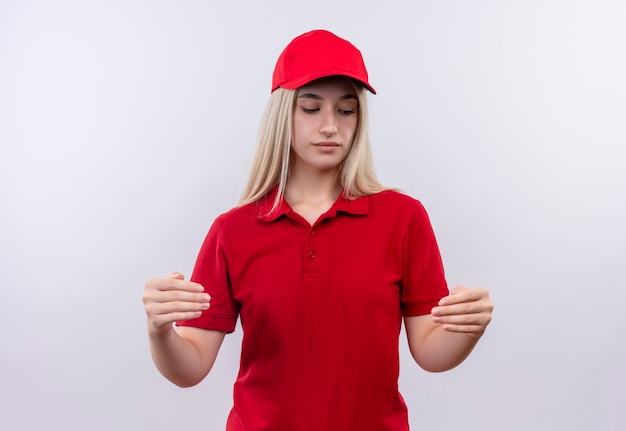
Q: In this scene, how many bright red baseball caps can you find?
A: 1